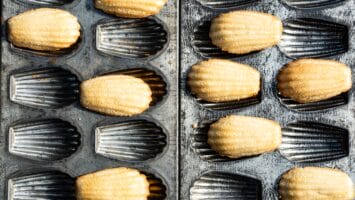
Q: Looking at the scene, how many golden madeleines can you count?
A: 9